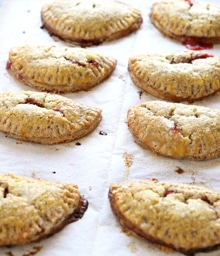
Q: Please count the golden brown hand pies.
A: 8